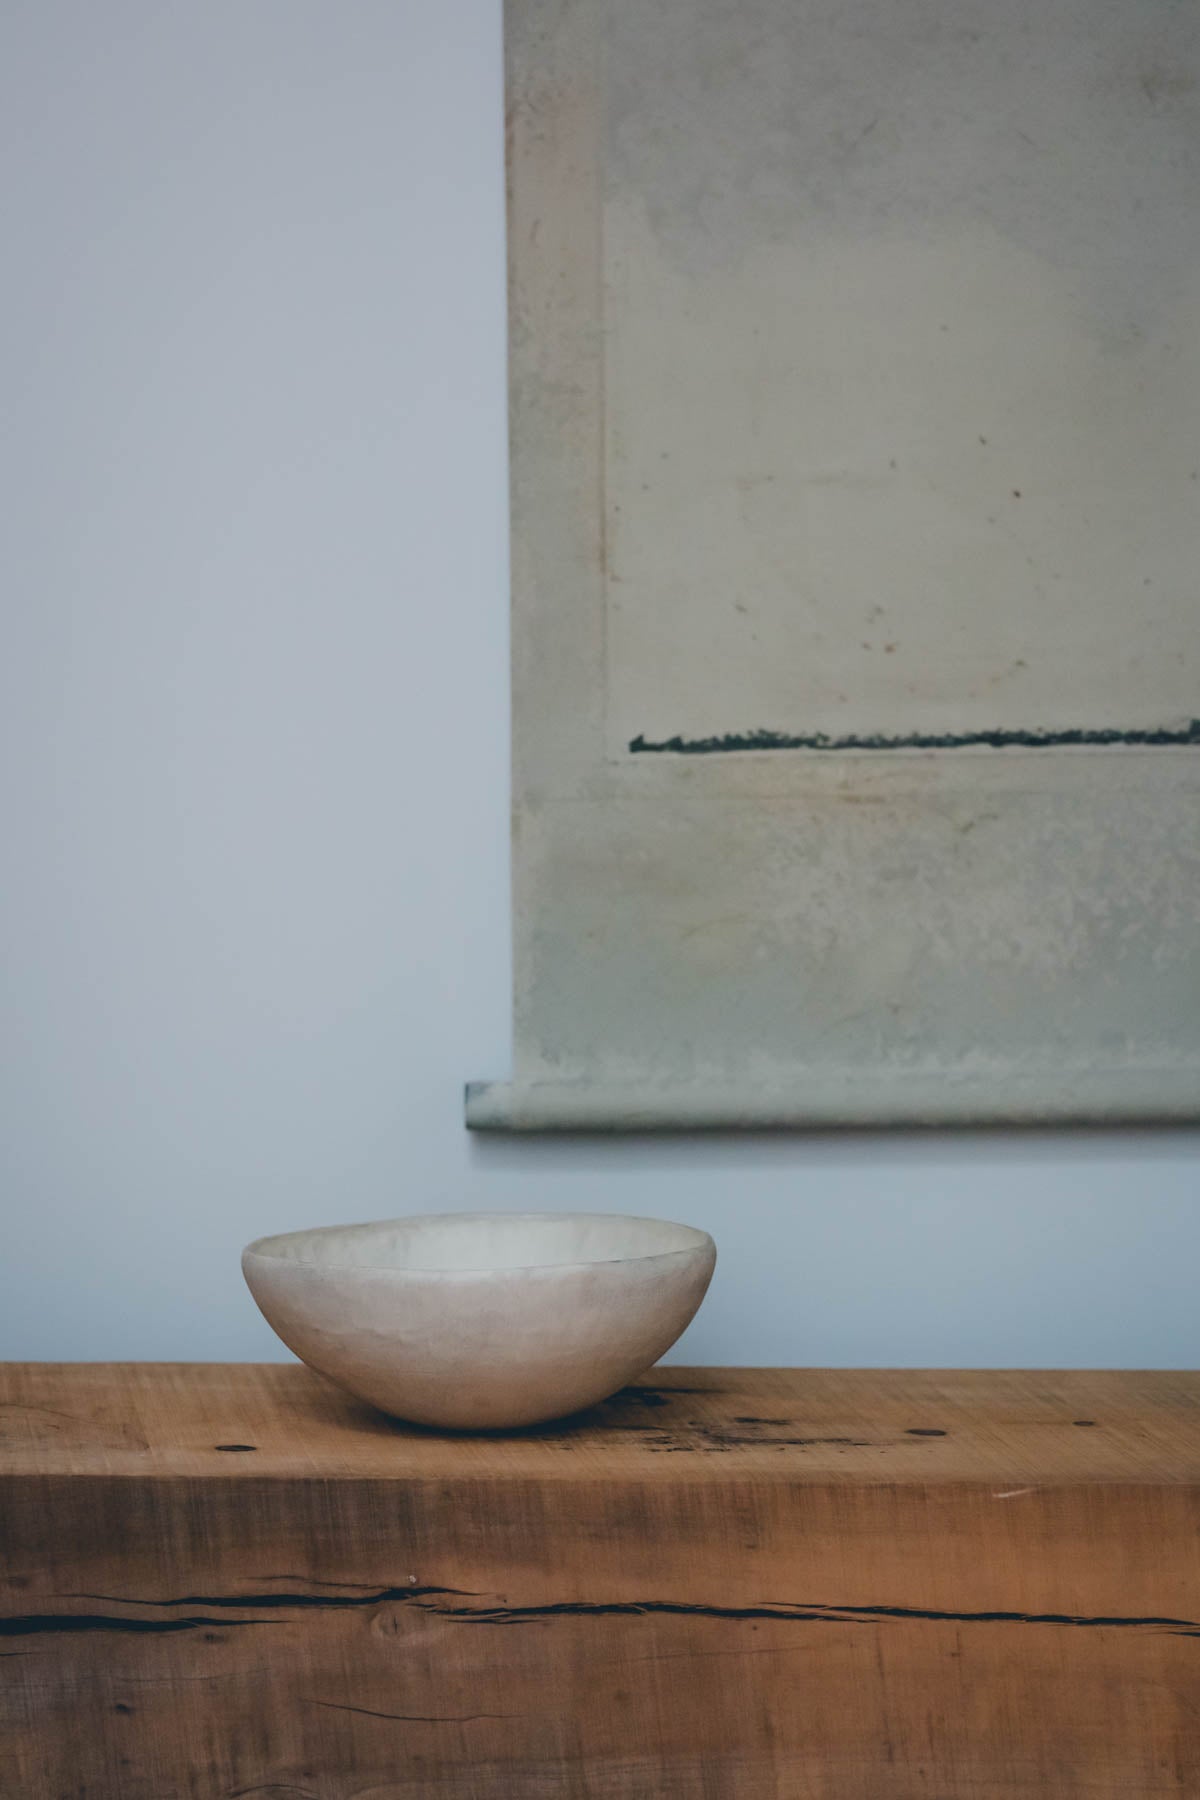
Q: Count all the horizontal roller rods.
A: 1